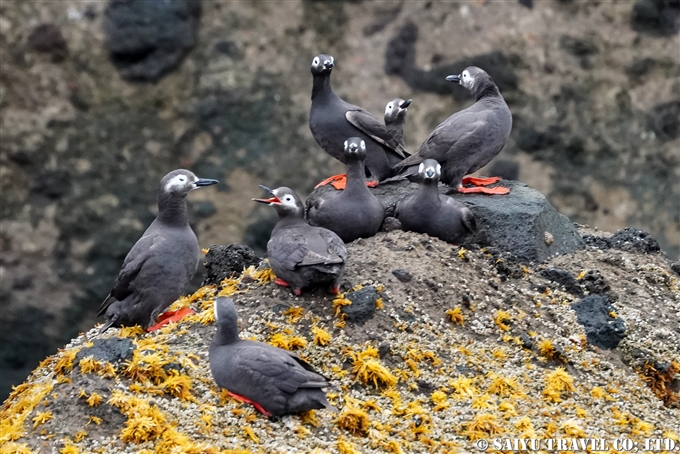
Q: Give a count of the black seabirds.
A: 8